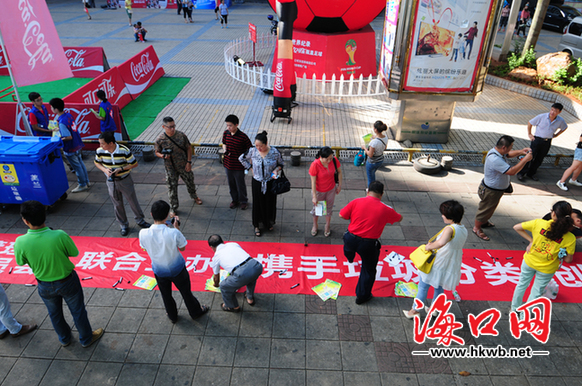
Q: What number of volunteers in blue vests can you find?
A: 3